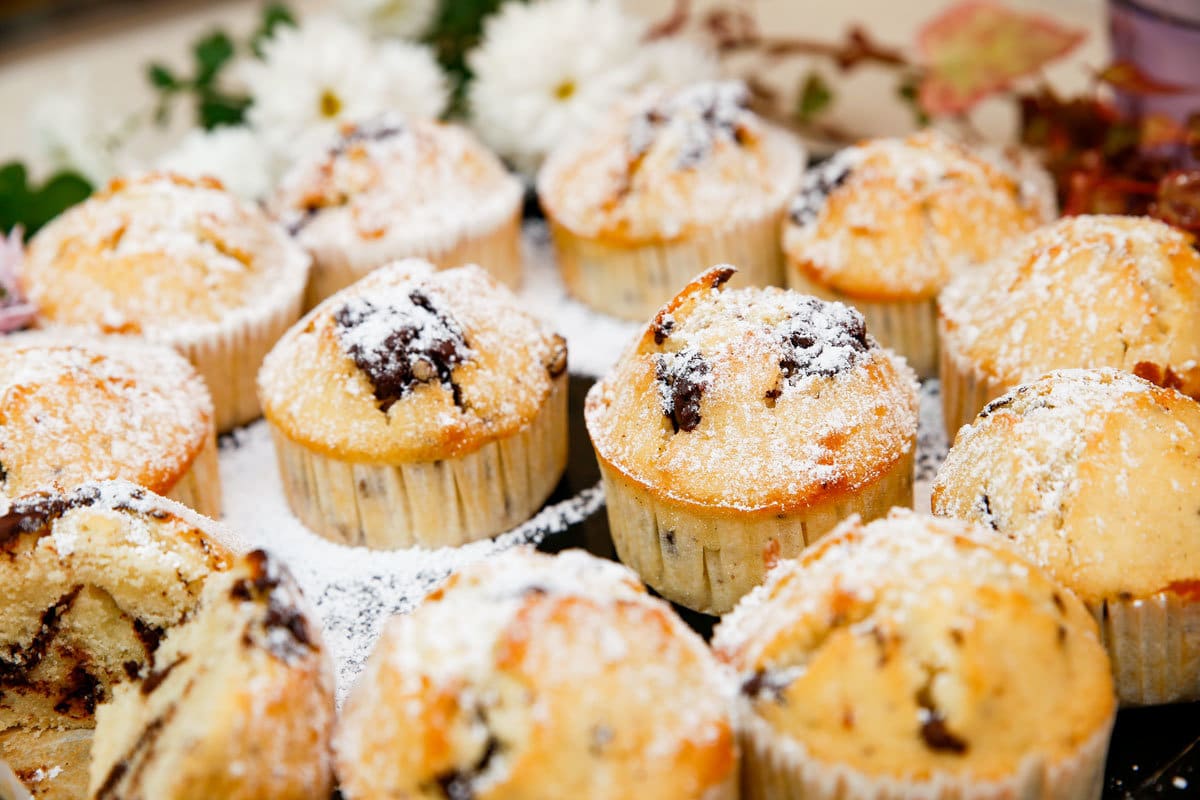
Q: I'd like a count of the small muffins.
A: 12